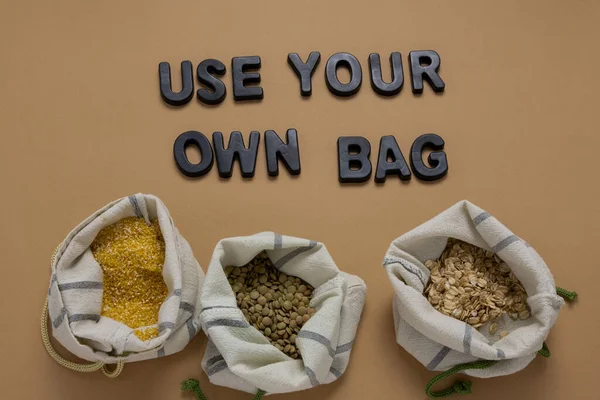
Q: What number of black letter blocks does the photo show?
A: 13